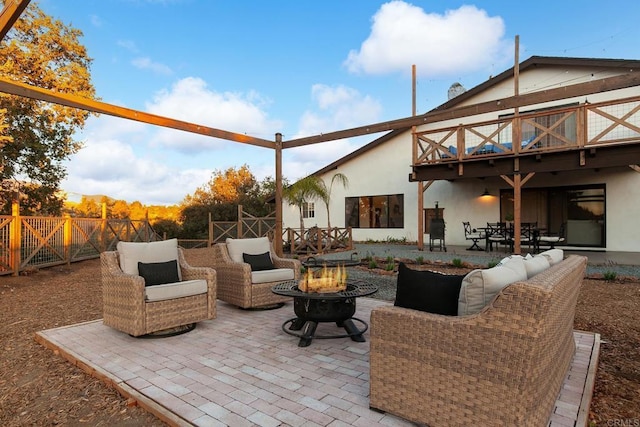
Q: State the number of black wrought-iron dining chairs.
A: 6